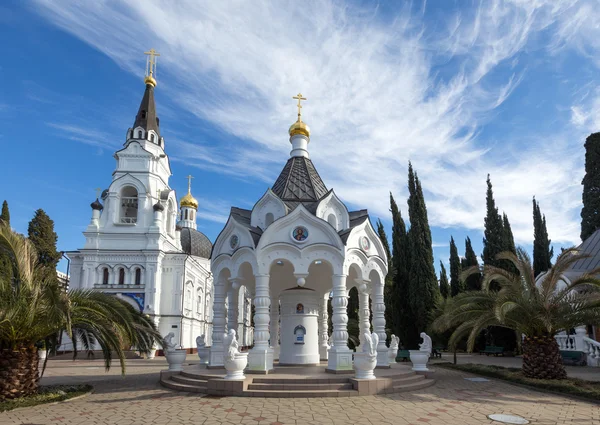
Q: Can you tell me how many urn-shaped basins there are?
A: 6